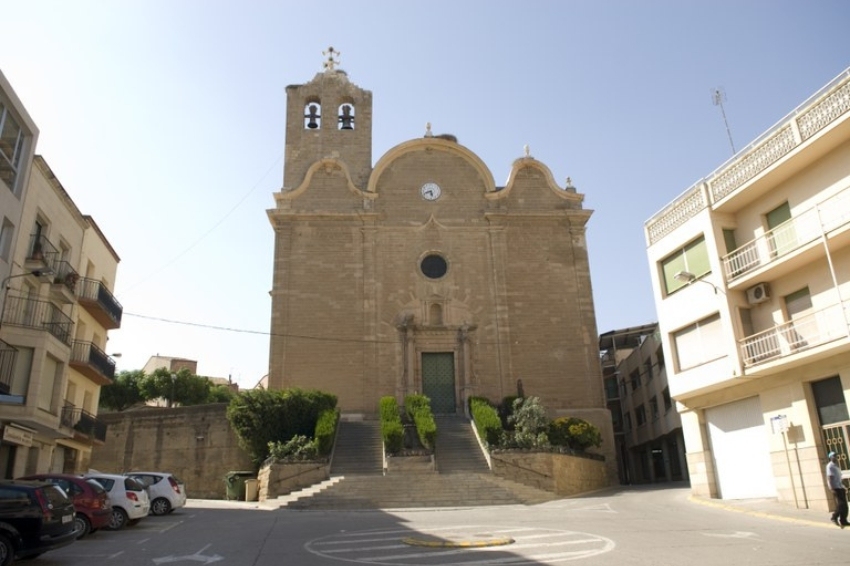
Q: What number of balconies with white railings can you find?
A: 2